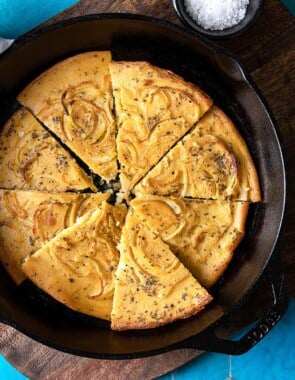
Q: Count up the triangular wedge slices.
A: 8